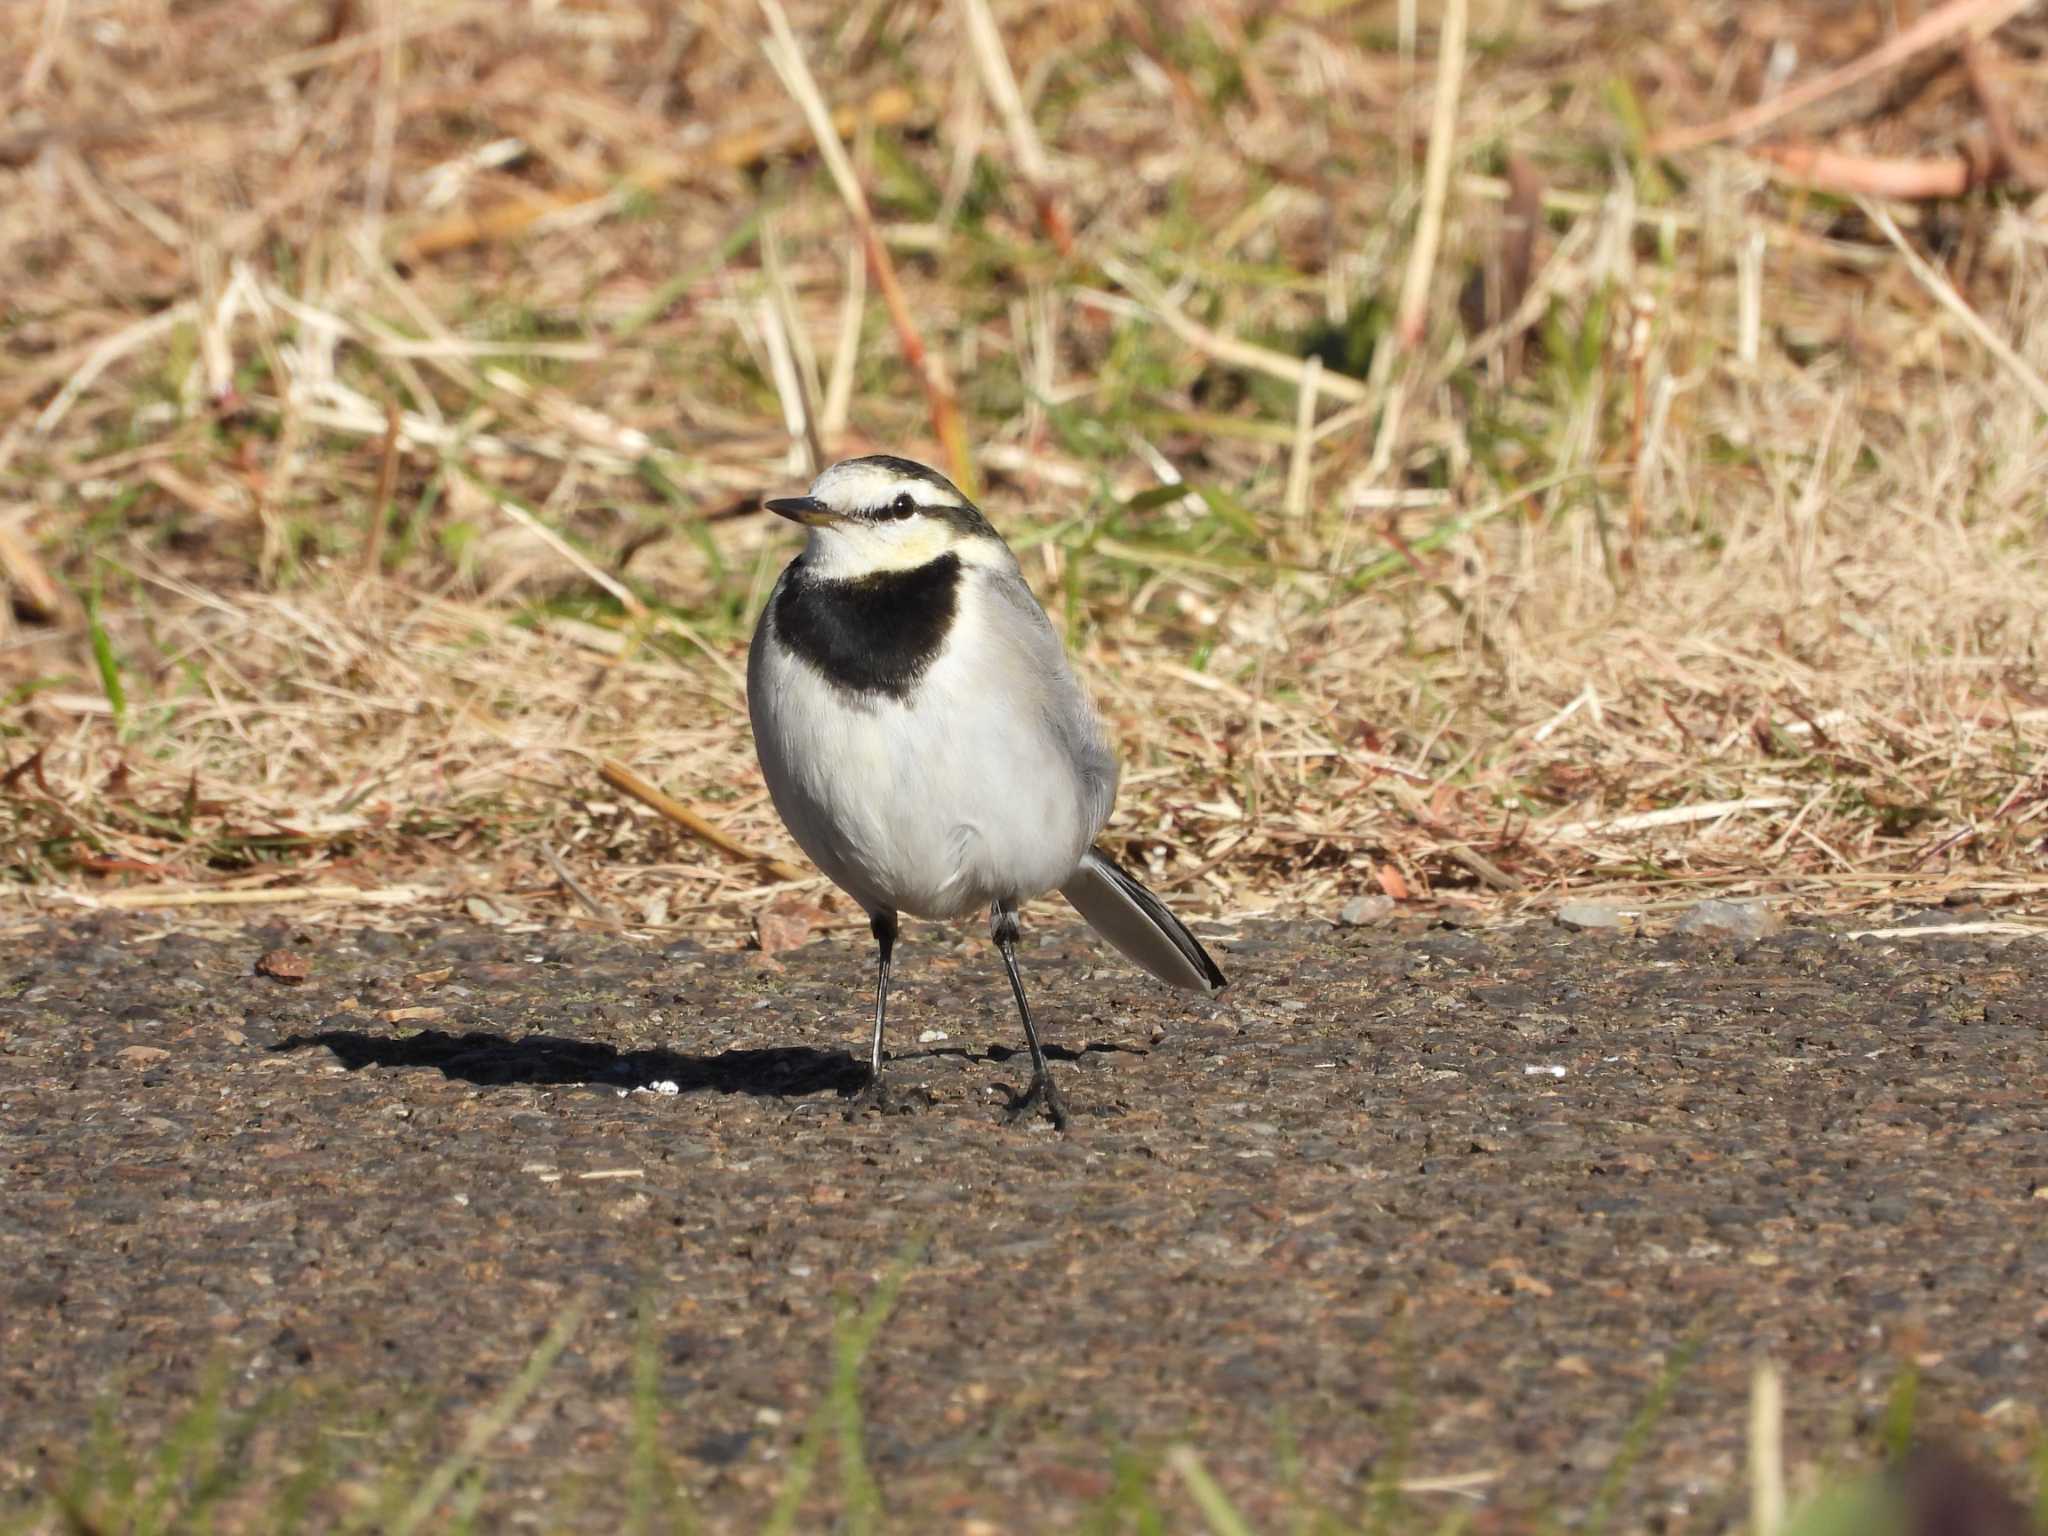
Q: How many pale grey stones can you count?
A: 3